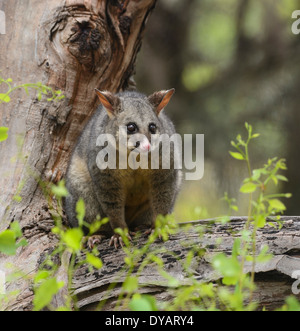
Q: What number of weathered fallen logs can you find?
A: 1